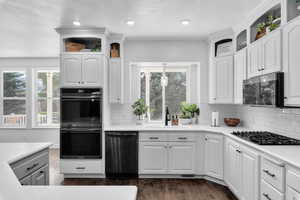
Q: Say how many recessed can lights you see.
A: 3